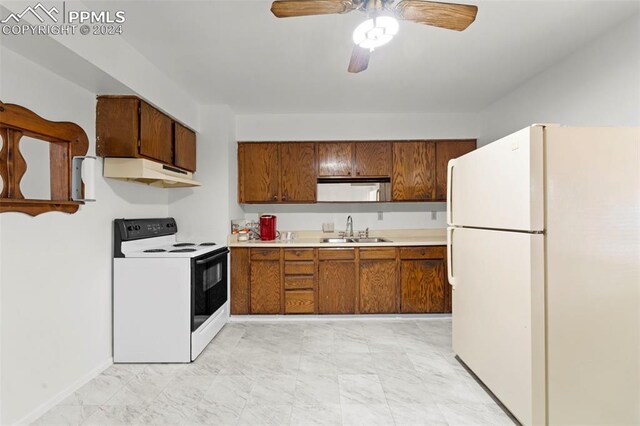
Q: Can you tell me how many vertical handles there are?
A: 2